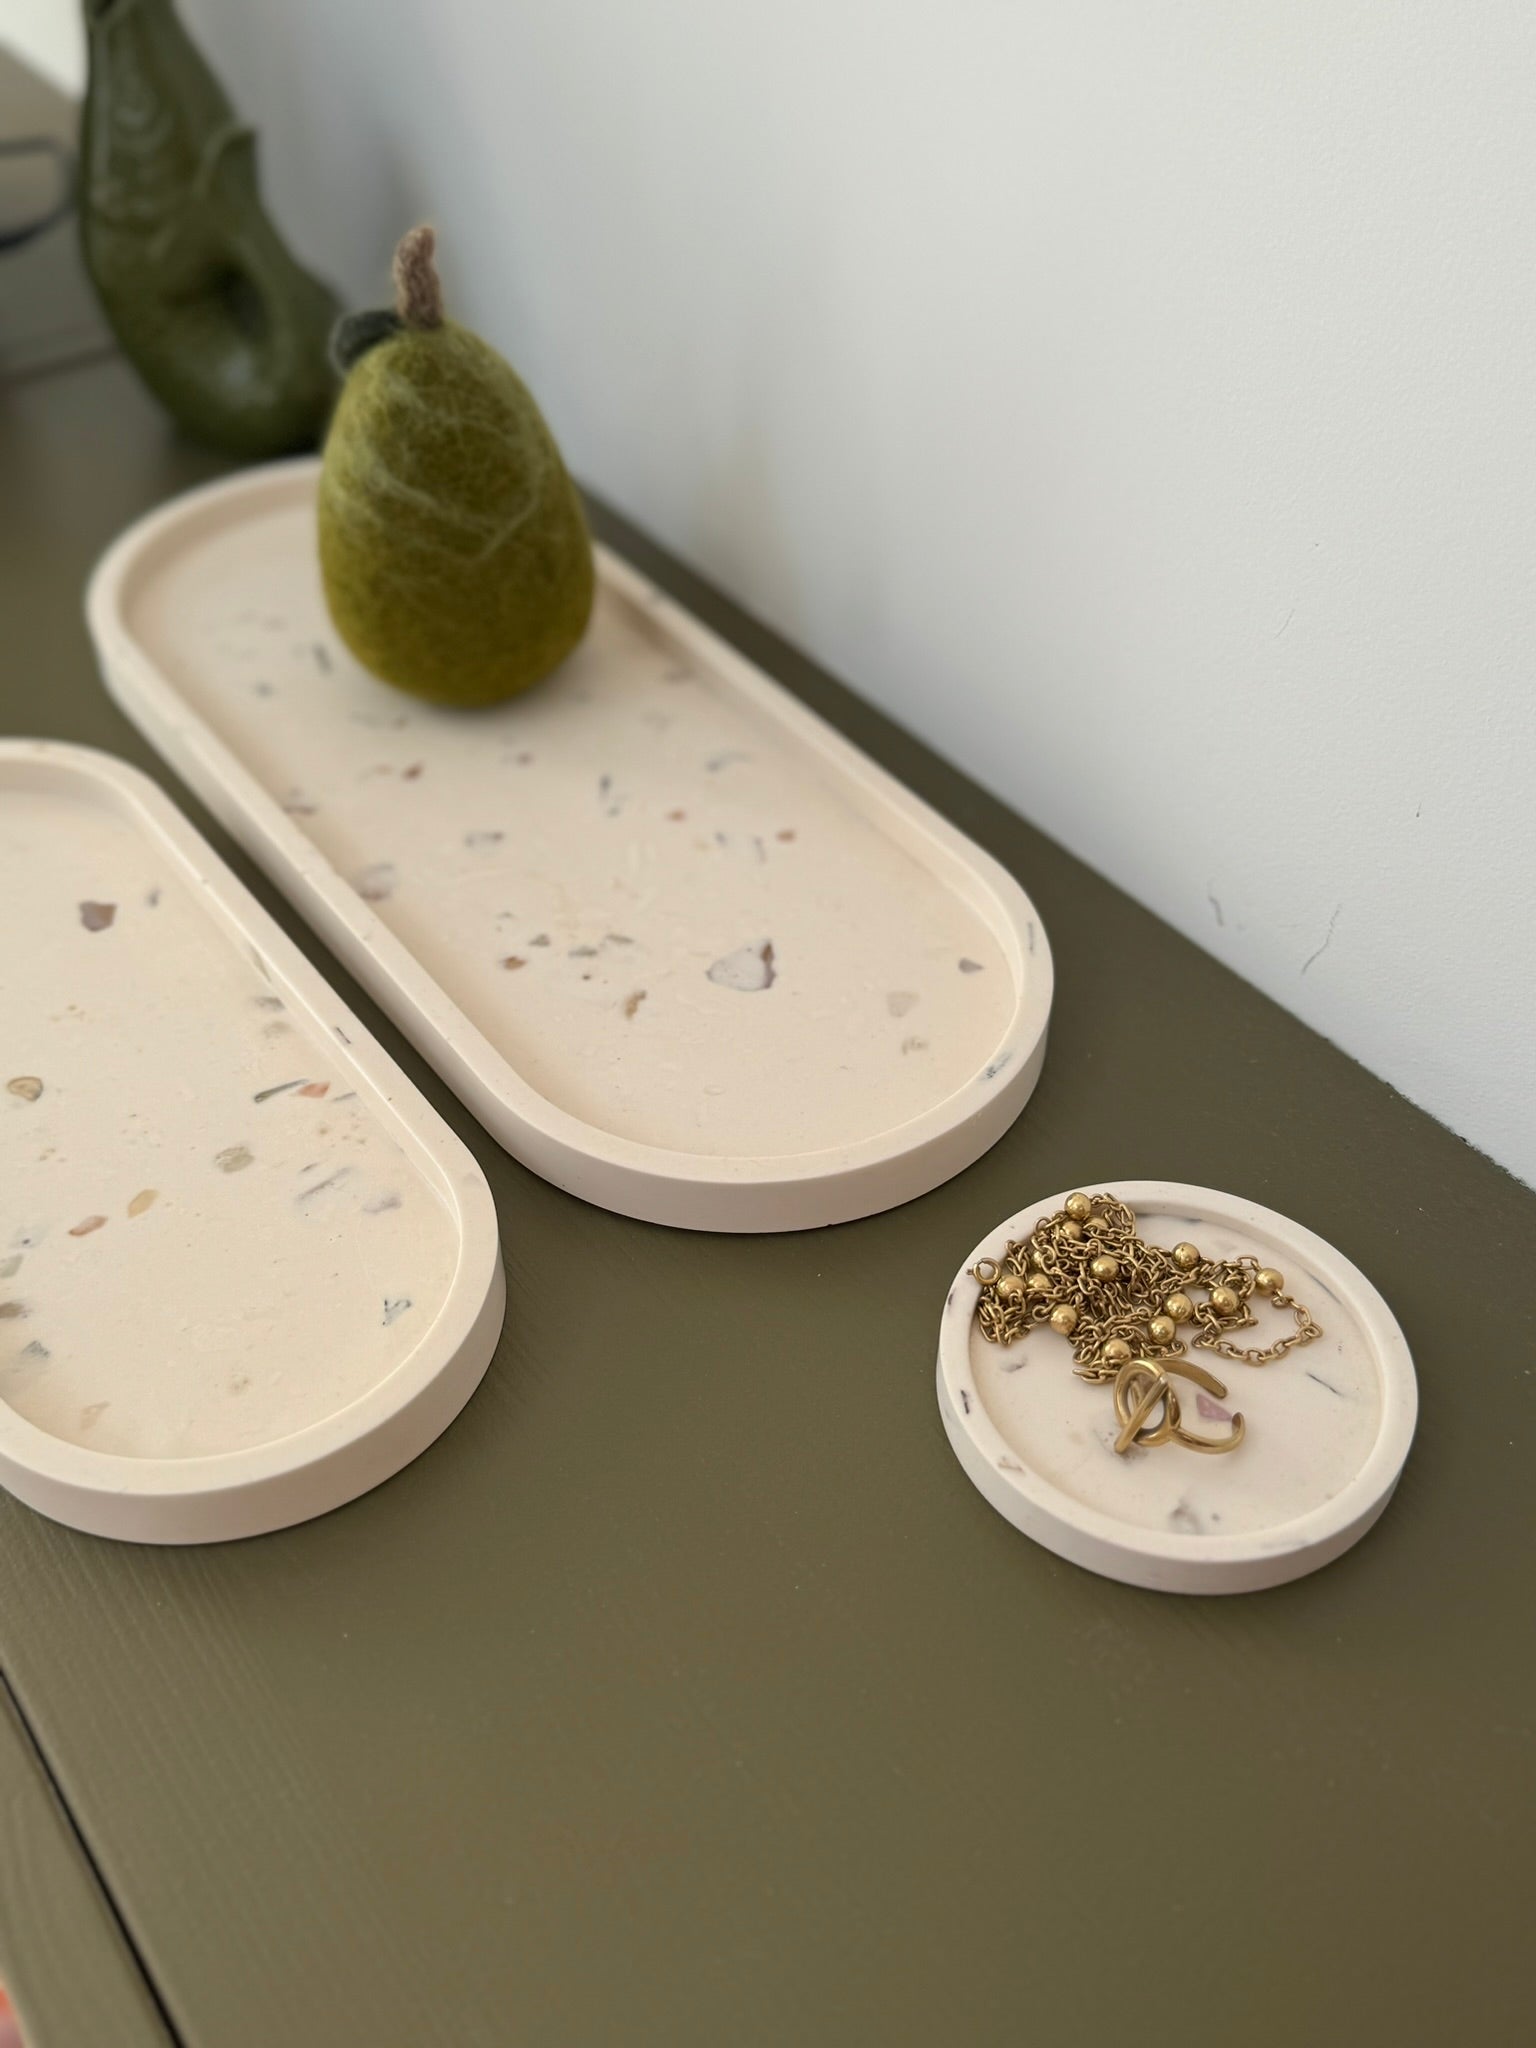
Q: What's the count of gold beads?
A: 14